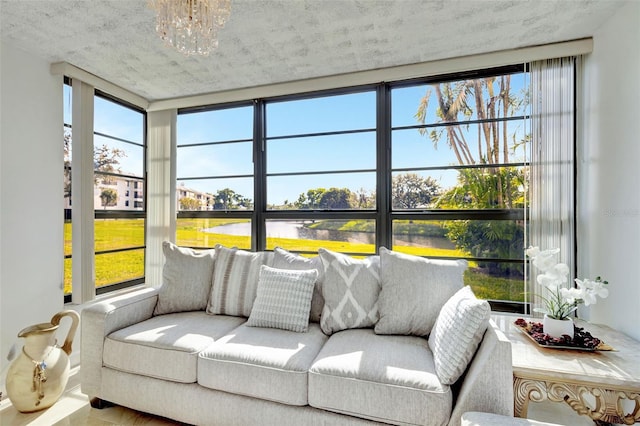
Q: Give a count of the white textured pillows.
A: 2